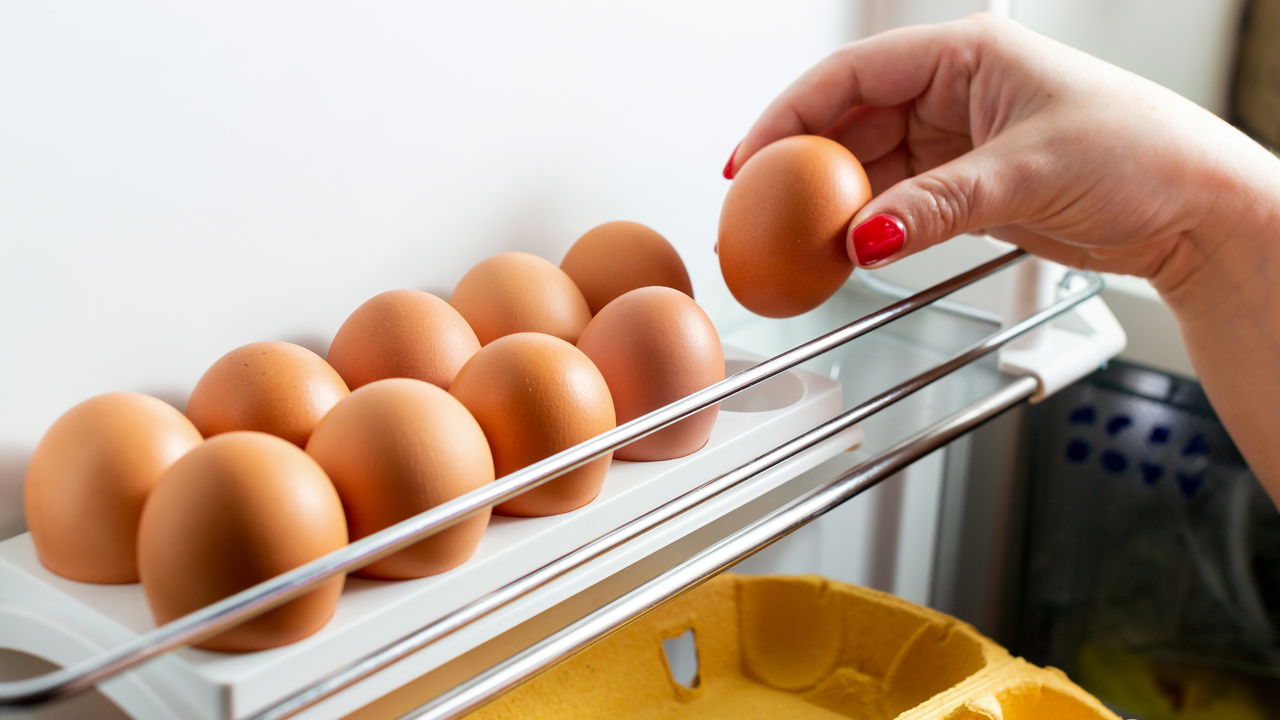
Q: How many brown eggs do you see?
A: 10